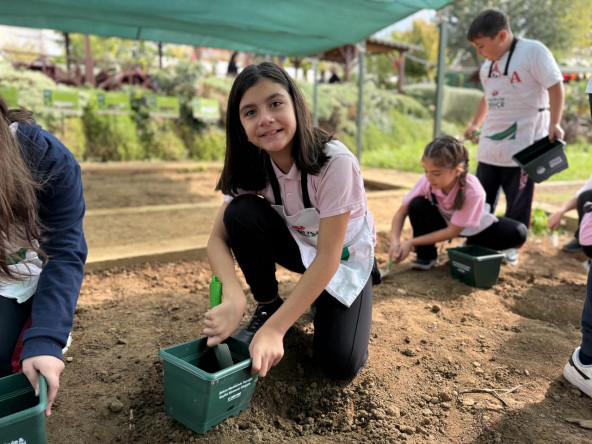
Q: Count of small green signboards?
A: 5